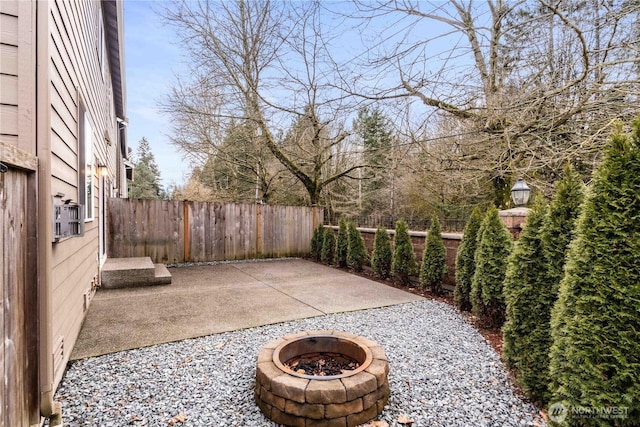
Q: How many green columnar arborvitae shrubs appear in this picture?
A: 12